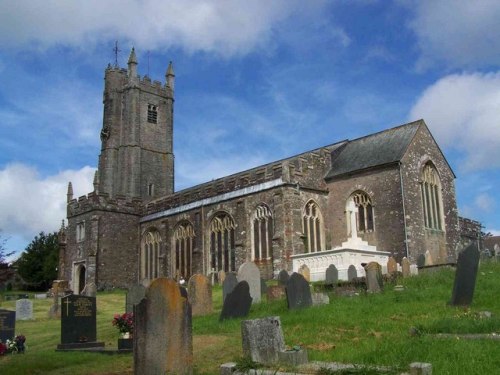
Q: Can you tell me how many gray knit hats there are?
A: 0